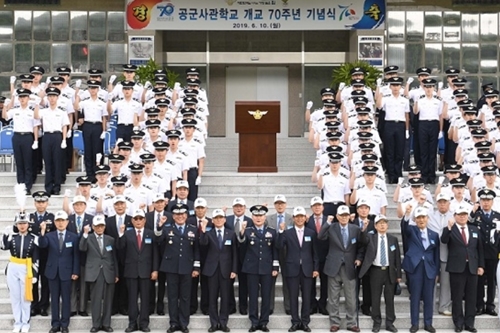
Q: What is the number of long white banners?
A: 1